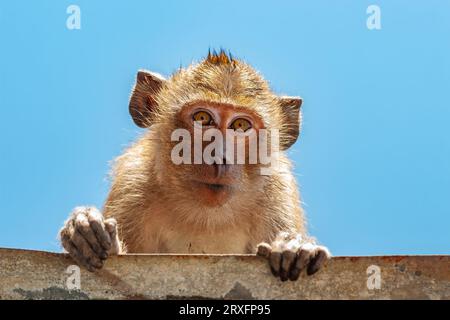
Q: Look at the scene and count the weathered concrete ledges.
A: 1